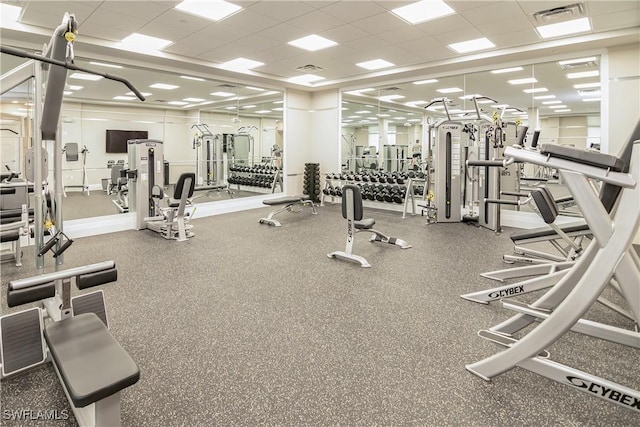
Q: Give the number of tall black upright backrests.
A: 2